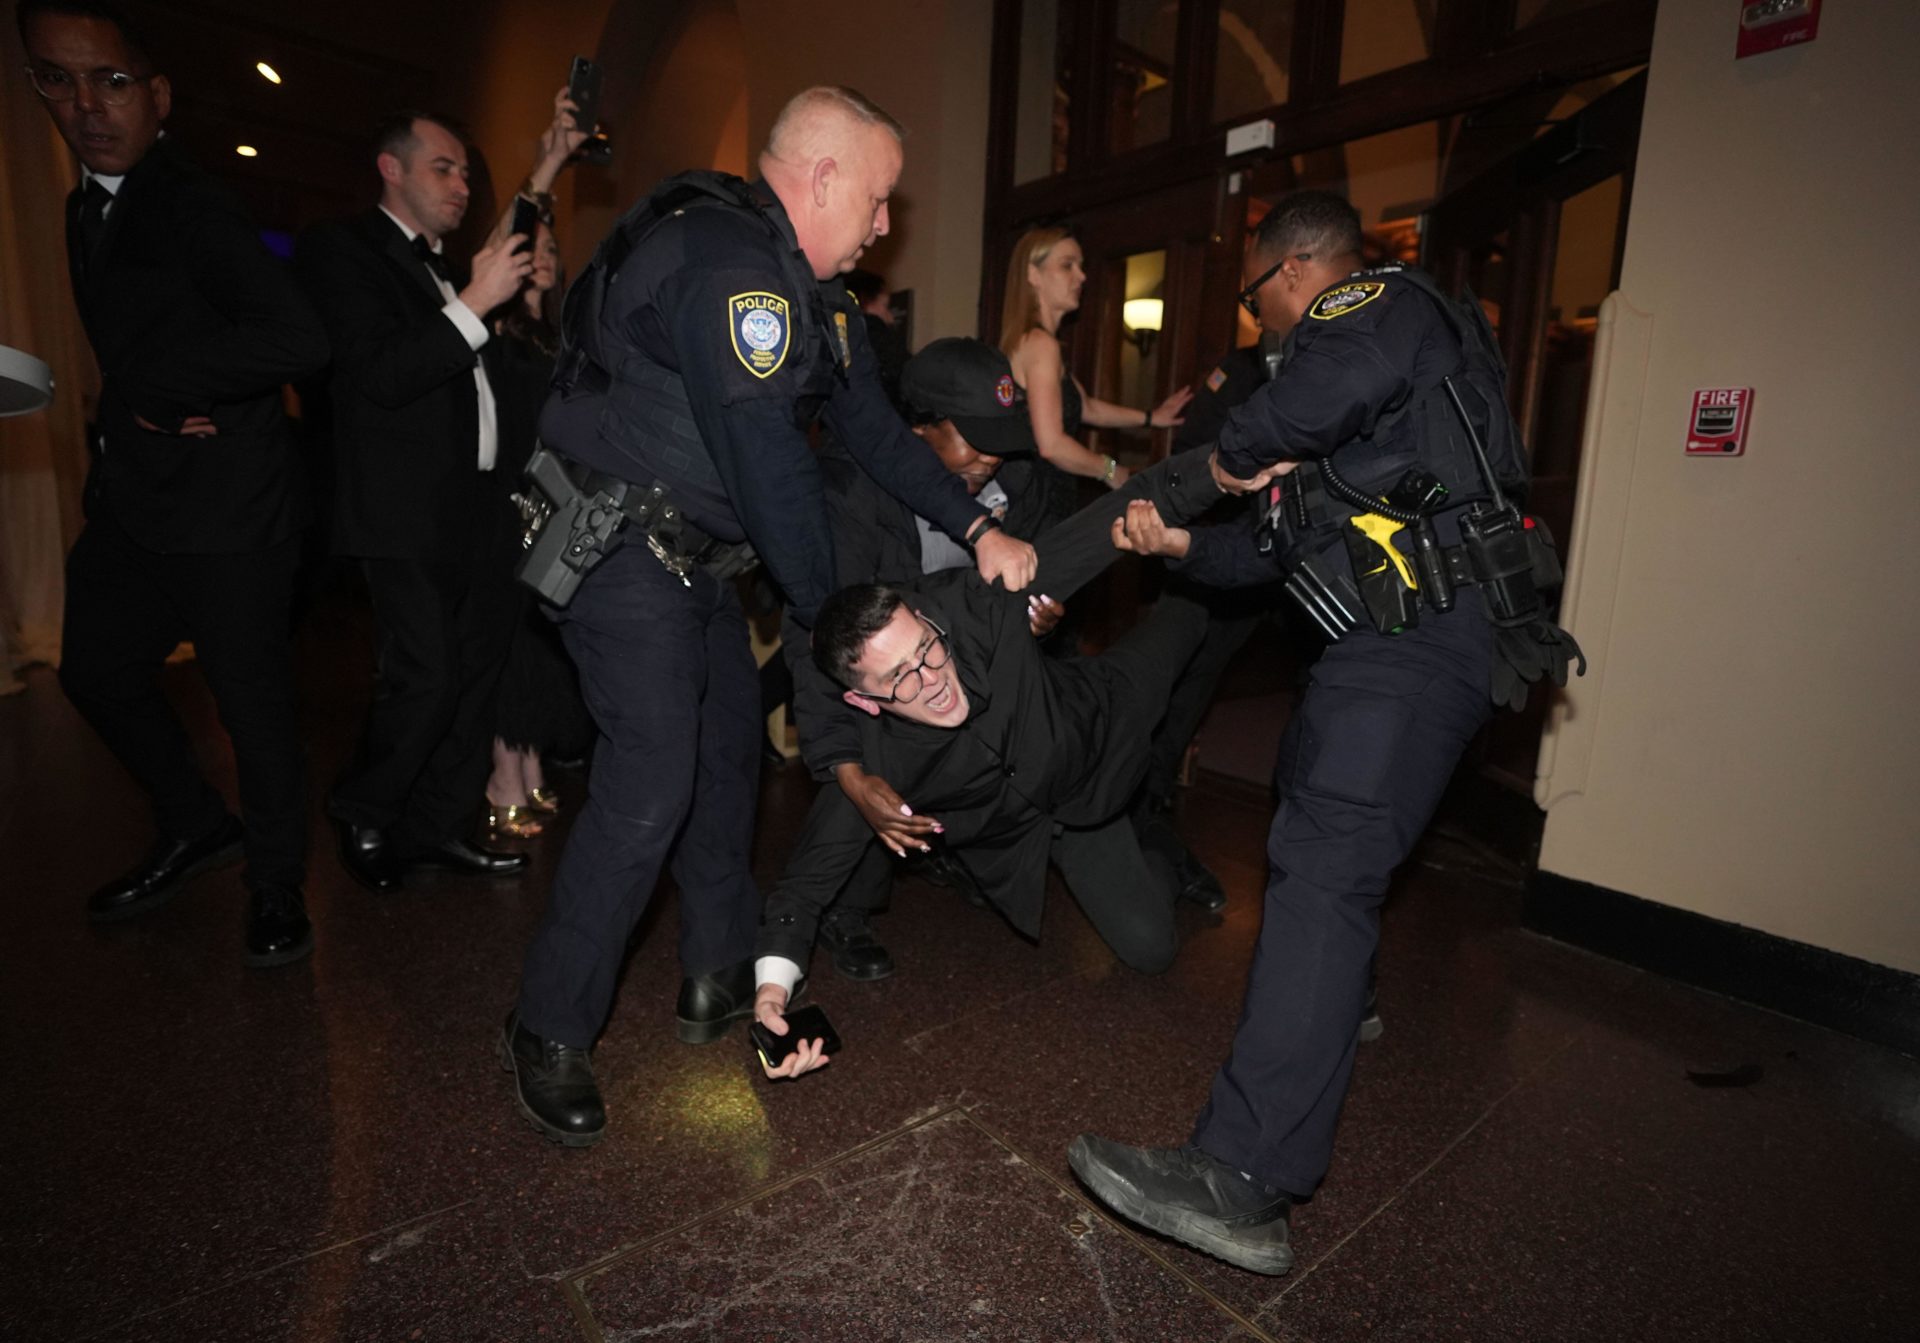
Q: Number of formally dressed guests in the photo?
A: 4